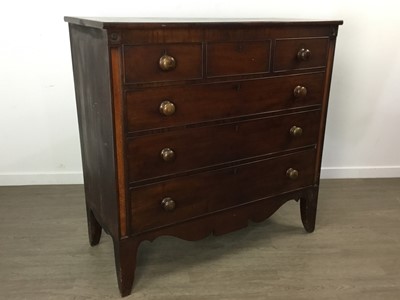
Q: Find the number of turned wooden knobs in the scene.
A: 8